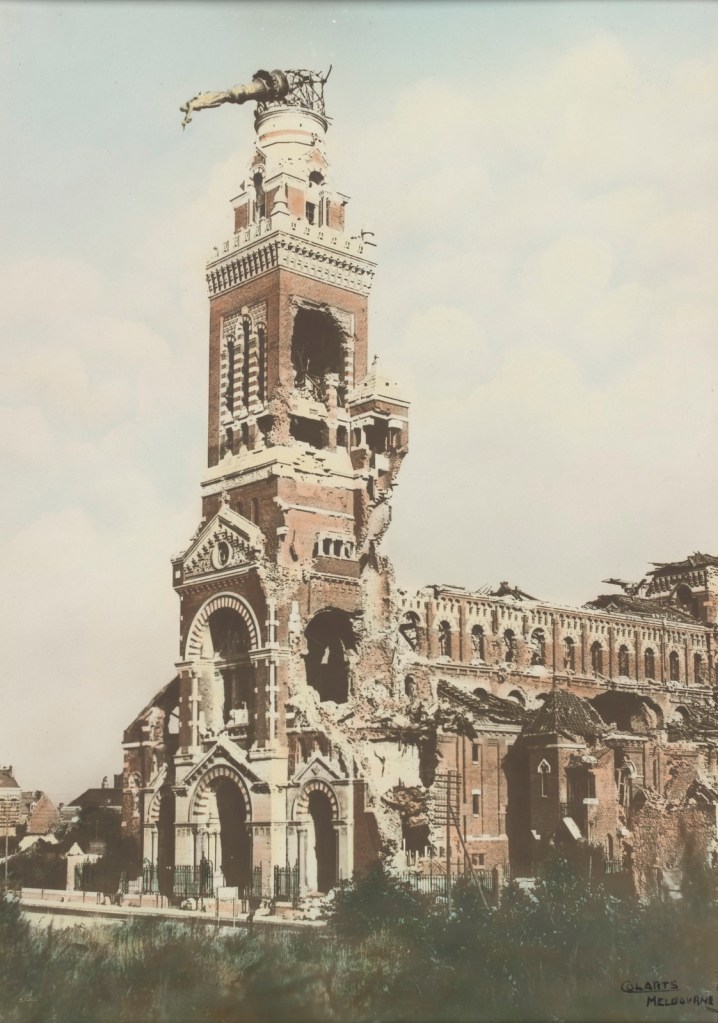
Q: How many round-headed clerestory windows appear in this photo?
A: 11